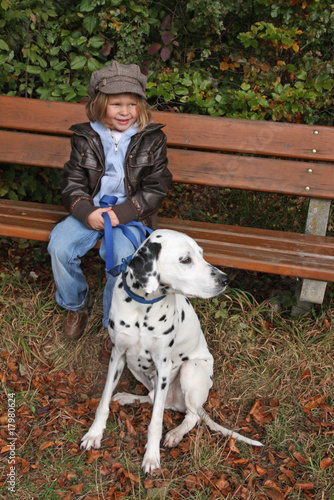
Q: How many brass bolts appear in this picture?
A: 4